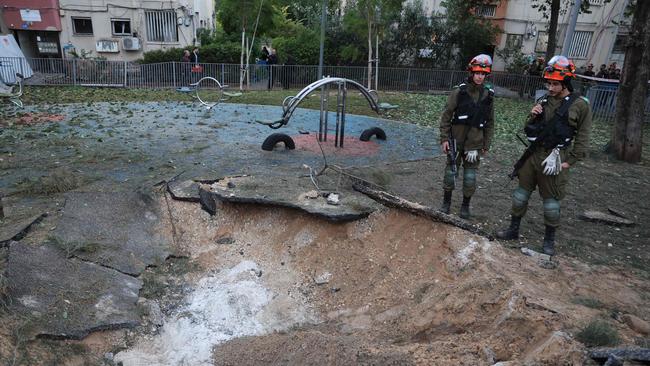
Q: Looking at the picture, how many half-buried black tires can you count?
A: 2